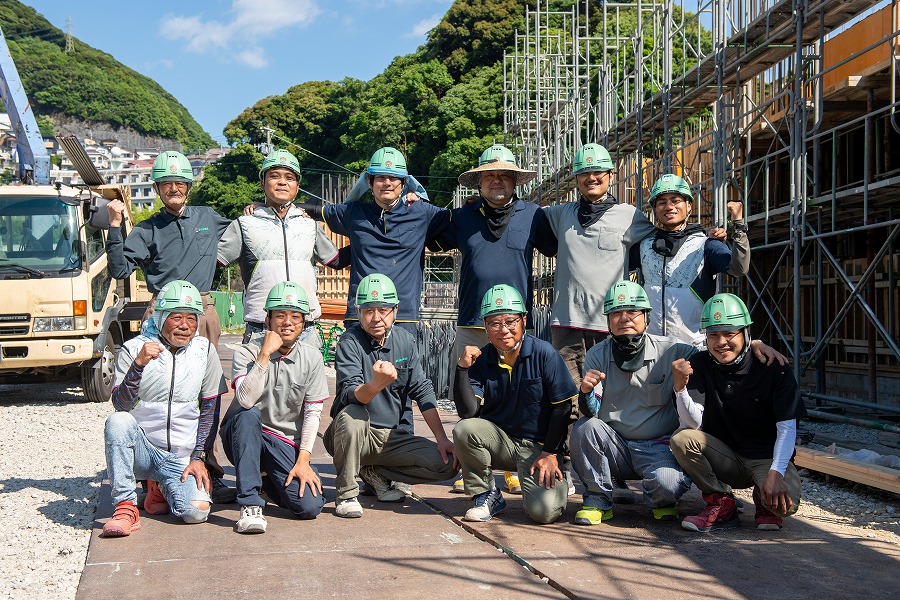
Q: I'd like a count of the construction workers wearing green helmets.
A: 12